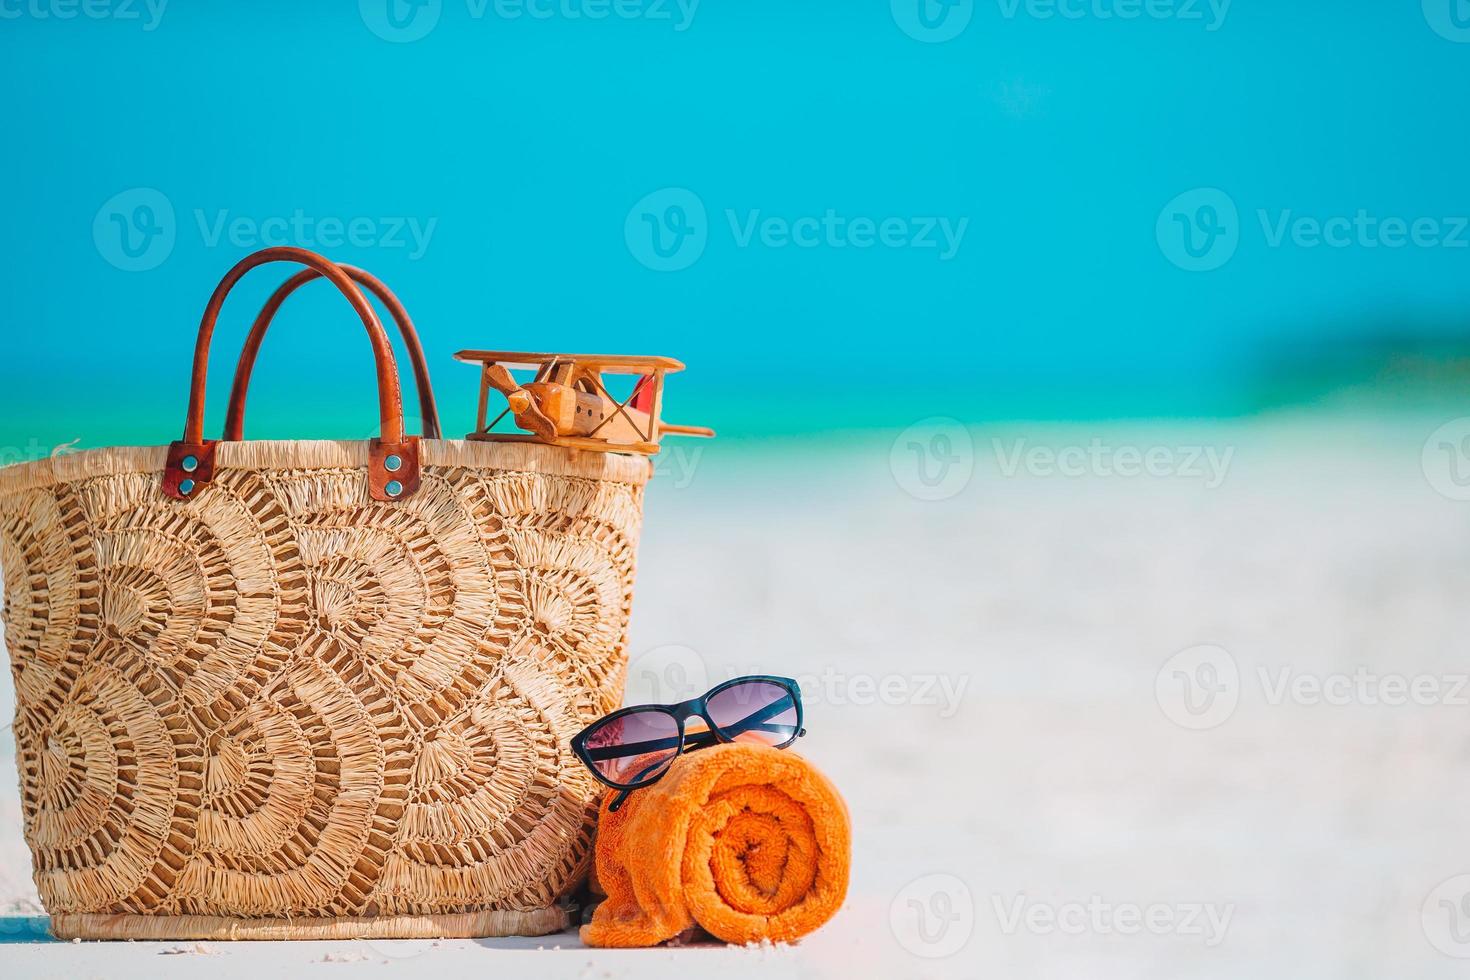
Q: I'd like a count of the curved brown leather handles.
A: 2